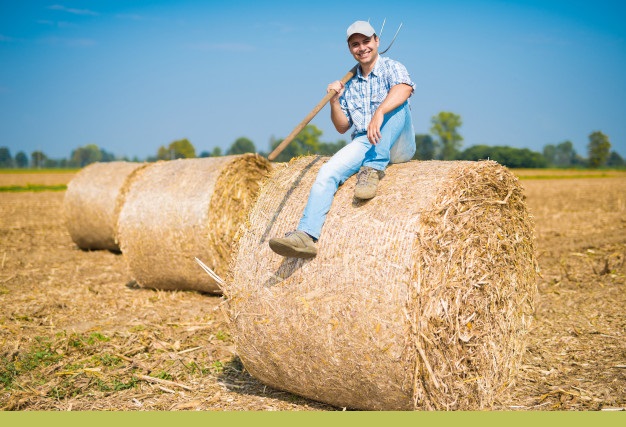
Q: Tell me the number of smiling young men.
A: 1